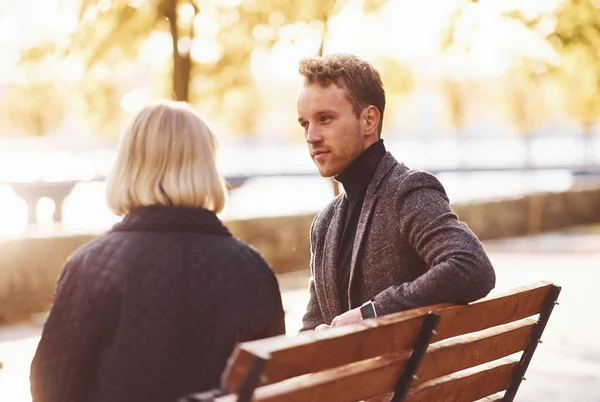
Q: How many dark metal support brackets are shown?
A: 3